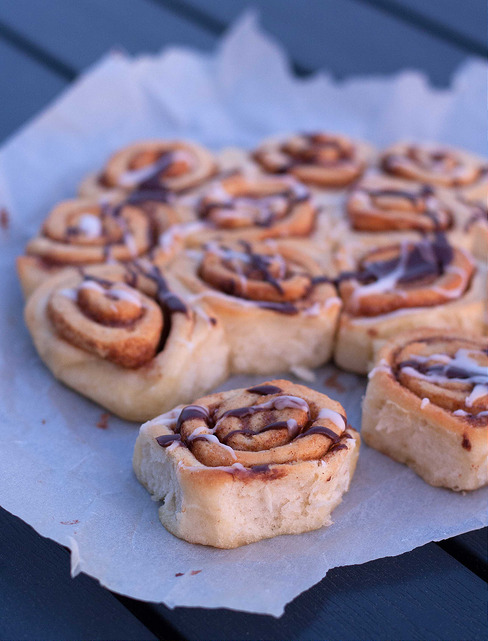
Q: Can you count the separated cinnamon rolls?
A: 2